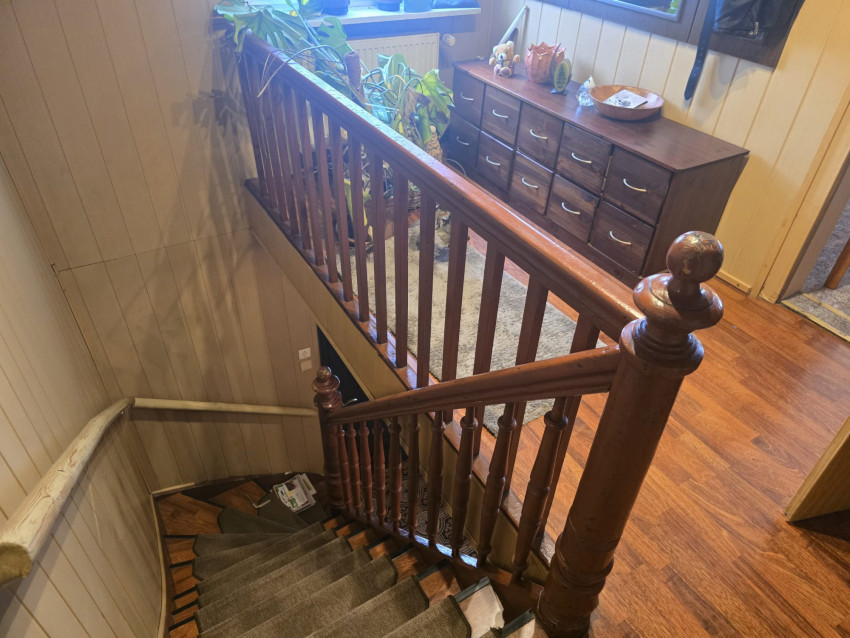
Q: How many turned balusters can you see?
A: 10